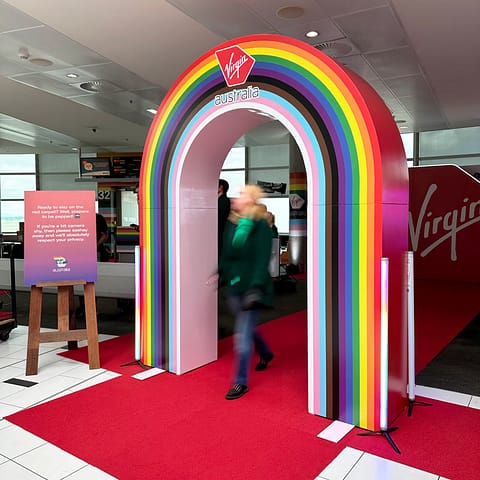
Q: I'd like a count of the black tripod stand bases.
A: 3